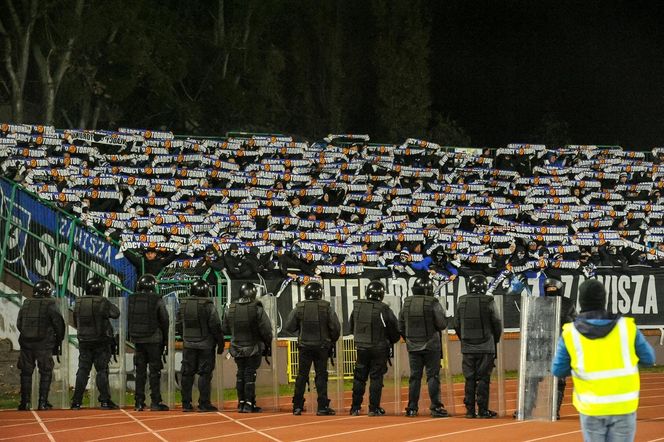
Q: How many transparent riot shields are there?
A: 10